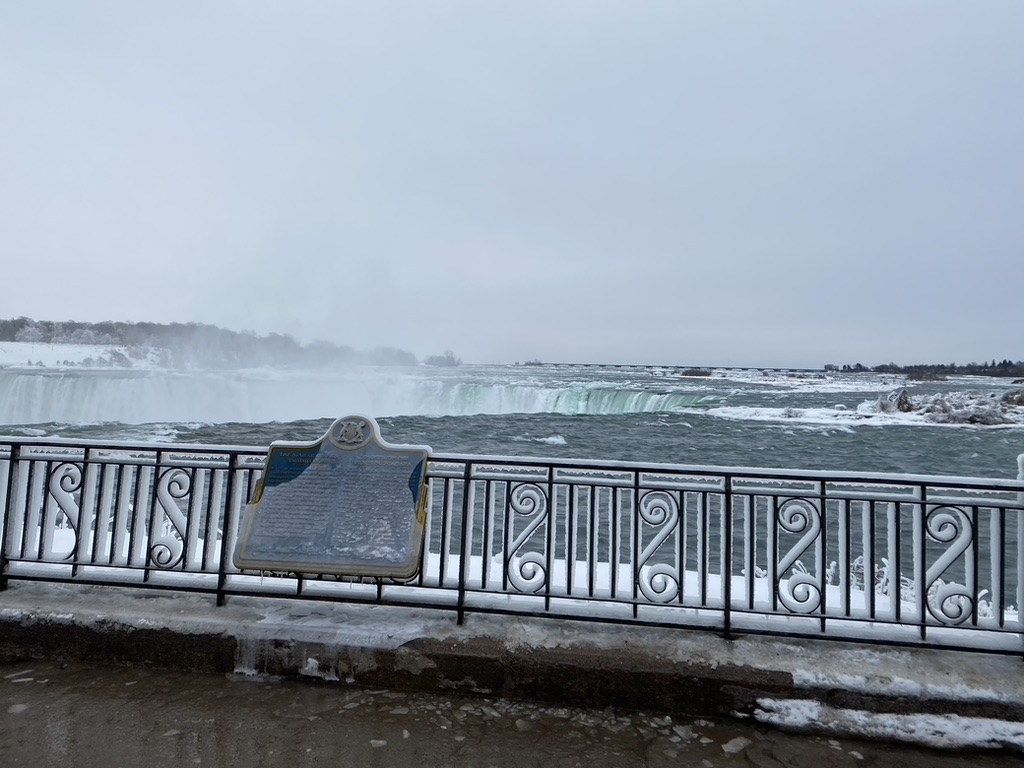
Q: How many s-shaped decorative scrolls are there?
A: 6